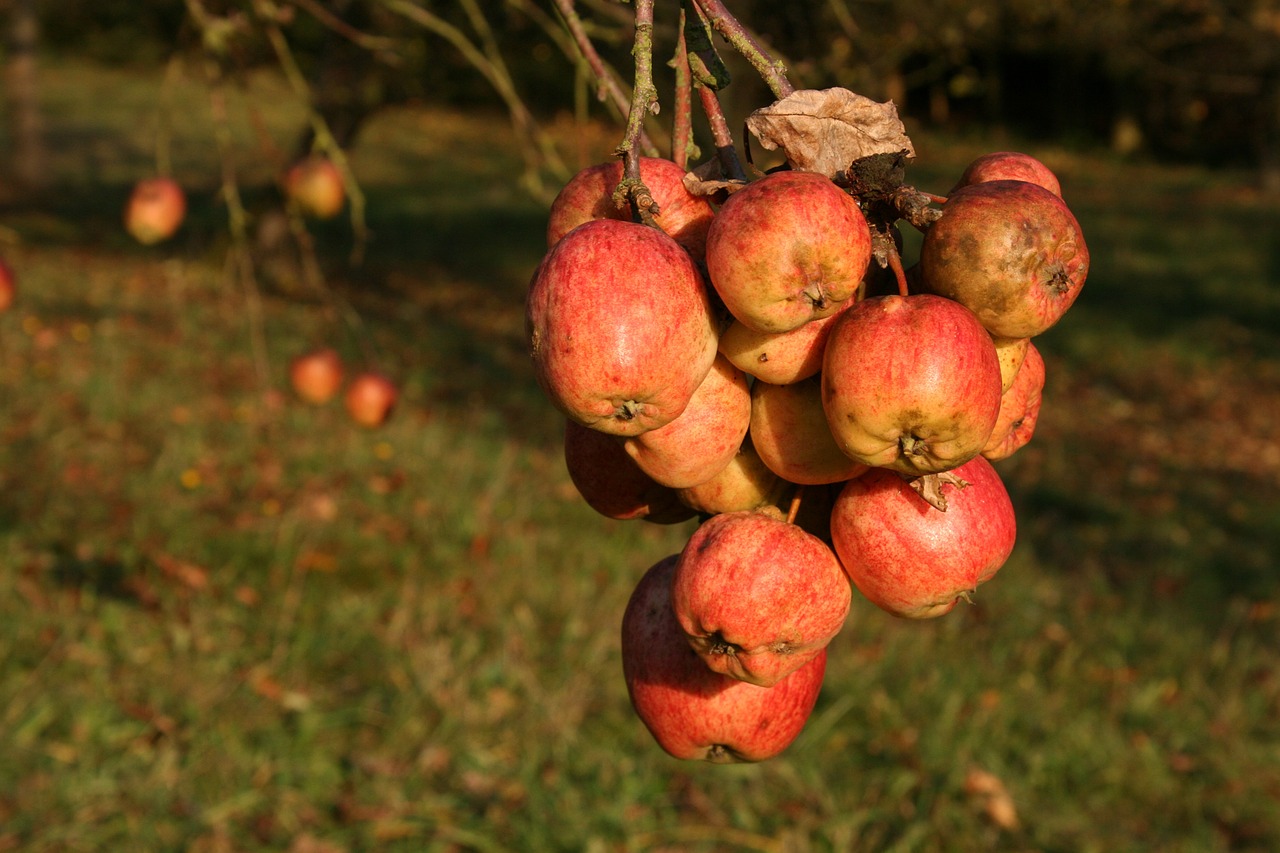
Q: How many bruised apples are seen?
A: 1